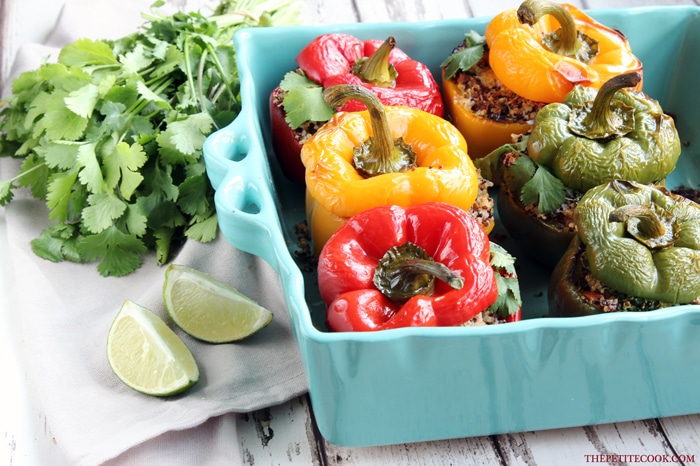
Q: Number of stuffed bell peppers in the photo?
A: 6